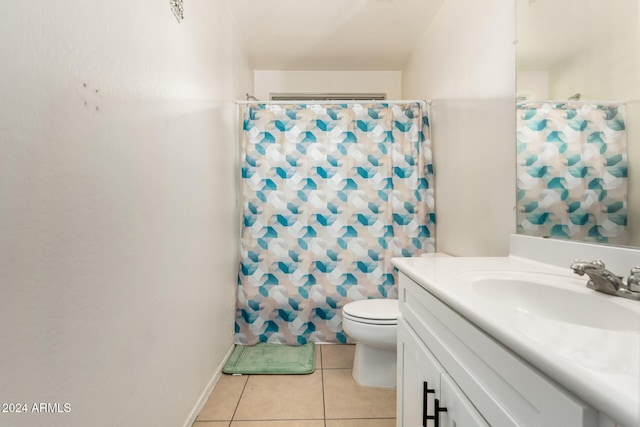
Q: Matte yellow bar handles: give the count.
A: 0